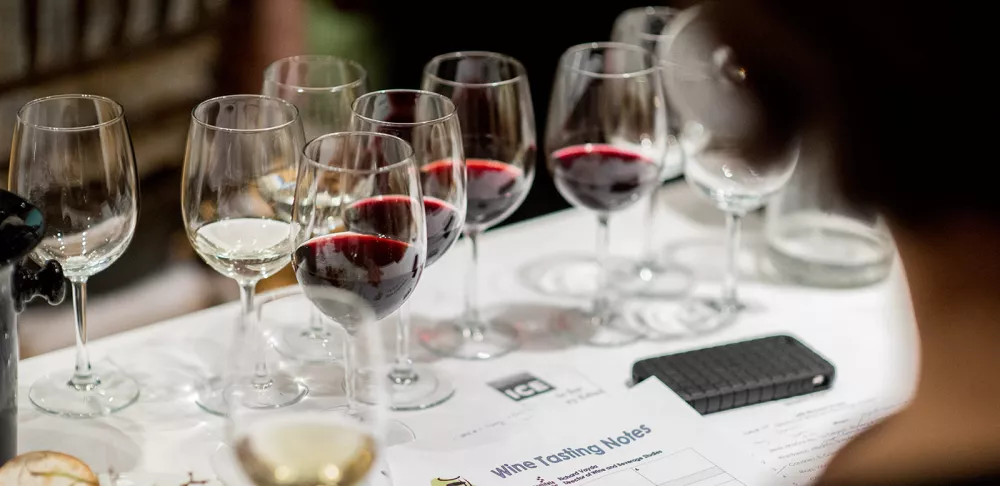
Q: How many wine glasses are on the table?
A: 10